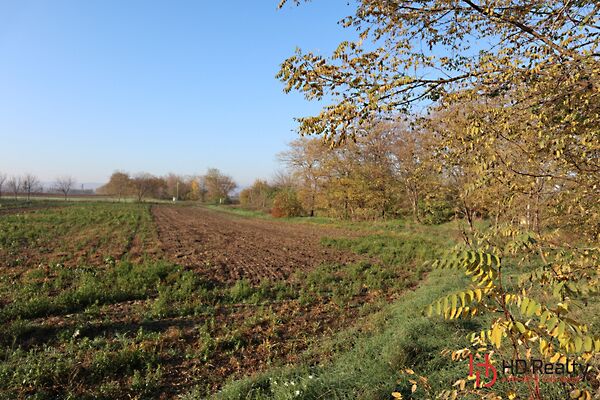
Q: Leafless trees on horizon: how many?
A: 4